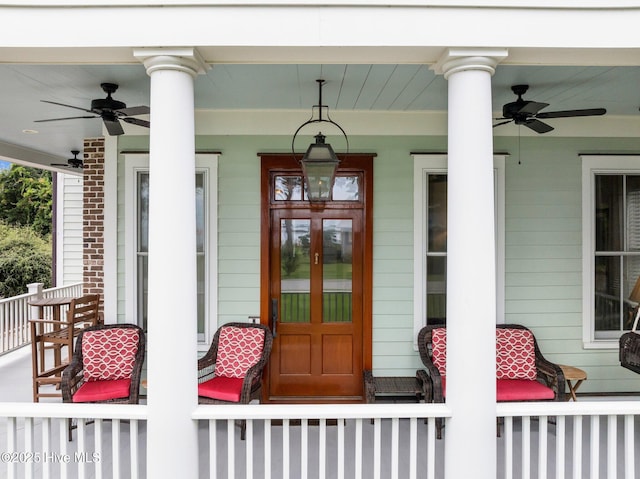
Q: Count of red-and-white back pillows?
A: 4